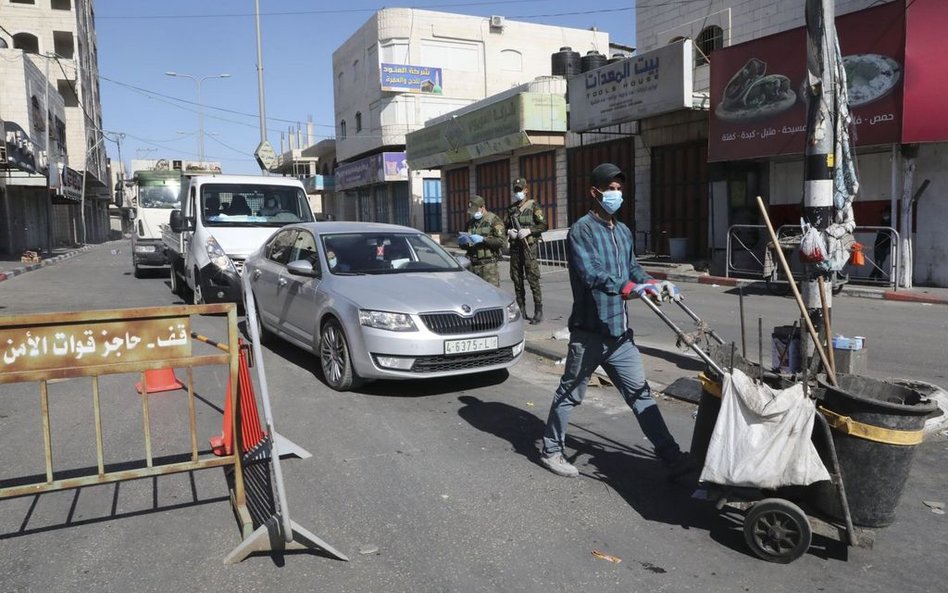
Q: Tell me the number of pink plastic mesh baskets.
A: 0